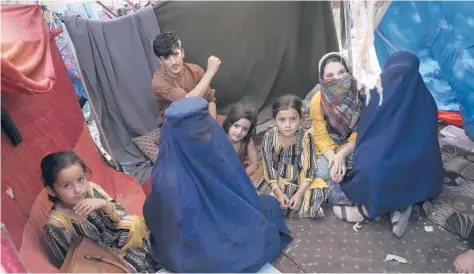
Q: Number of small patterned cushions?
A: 1